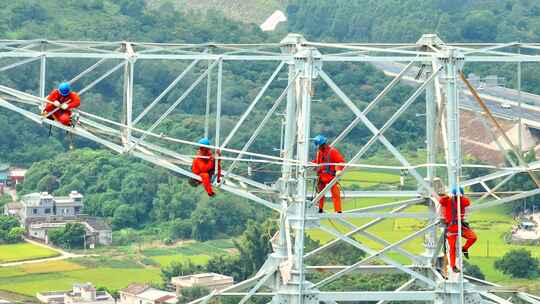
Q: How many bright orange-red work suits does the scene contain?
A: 4